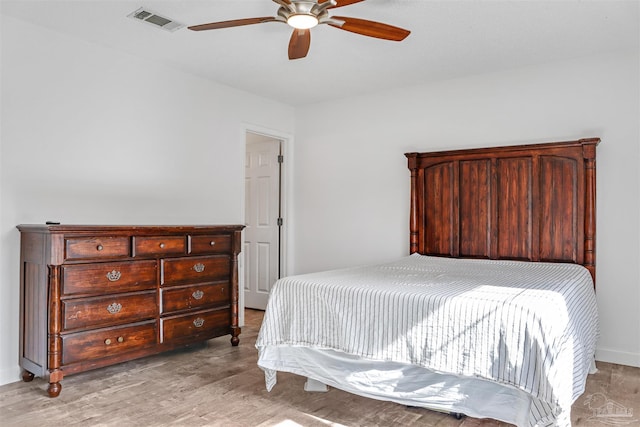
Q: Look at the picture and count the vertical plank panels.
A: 4